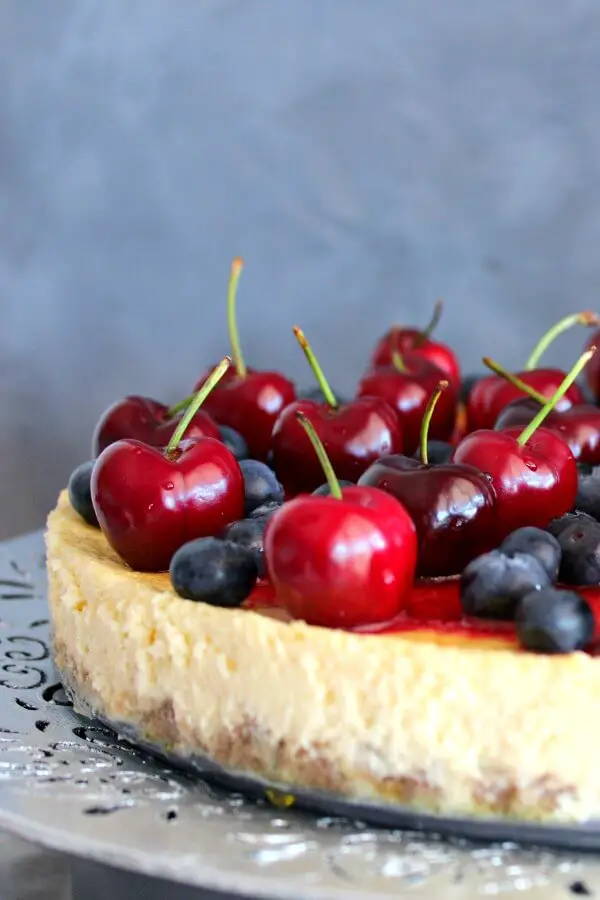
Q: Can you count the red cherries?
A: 12